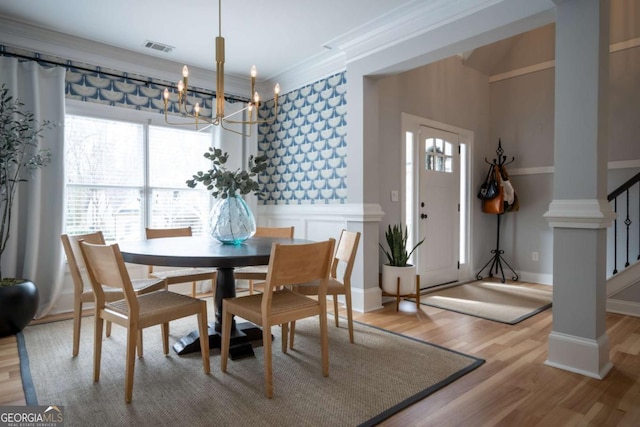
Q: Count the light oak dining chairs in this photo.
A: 6